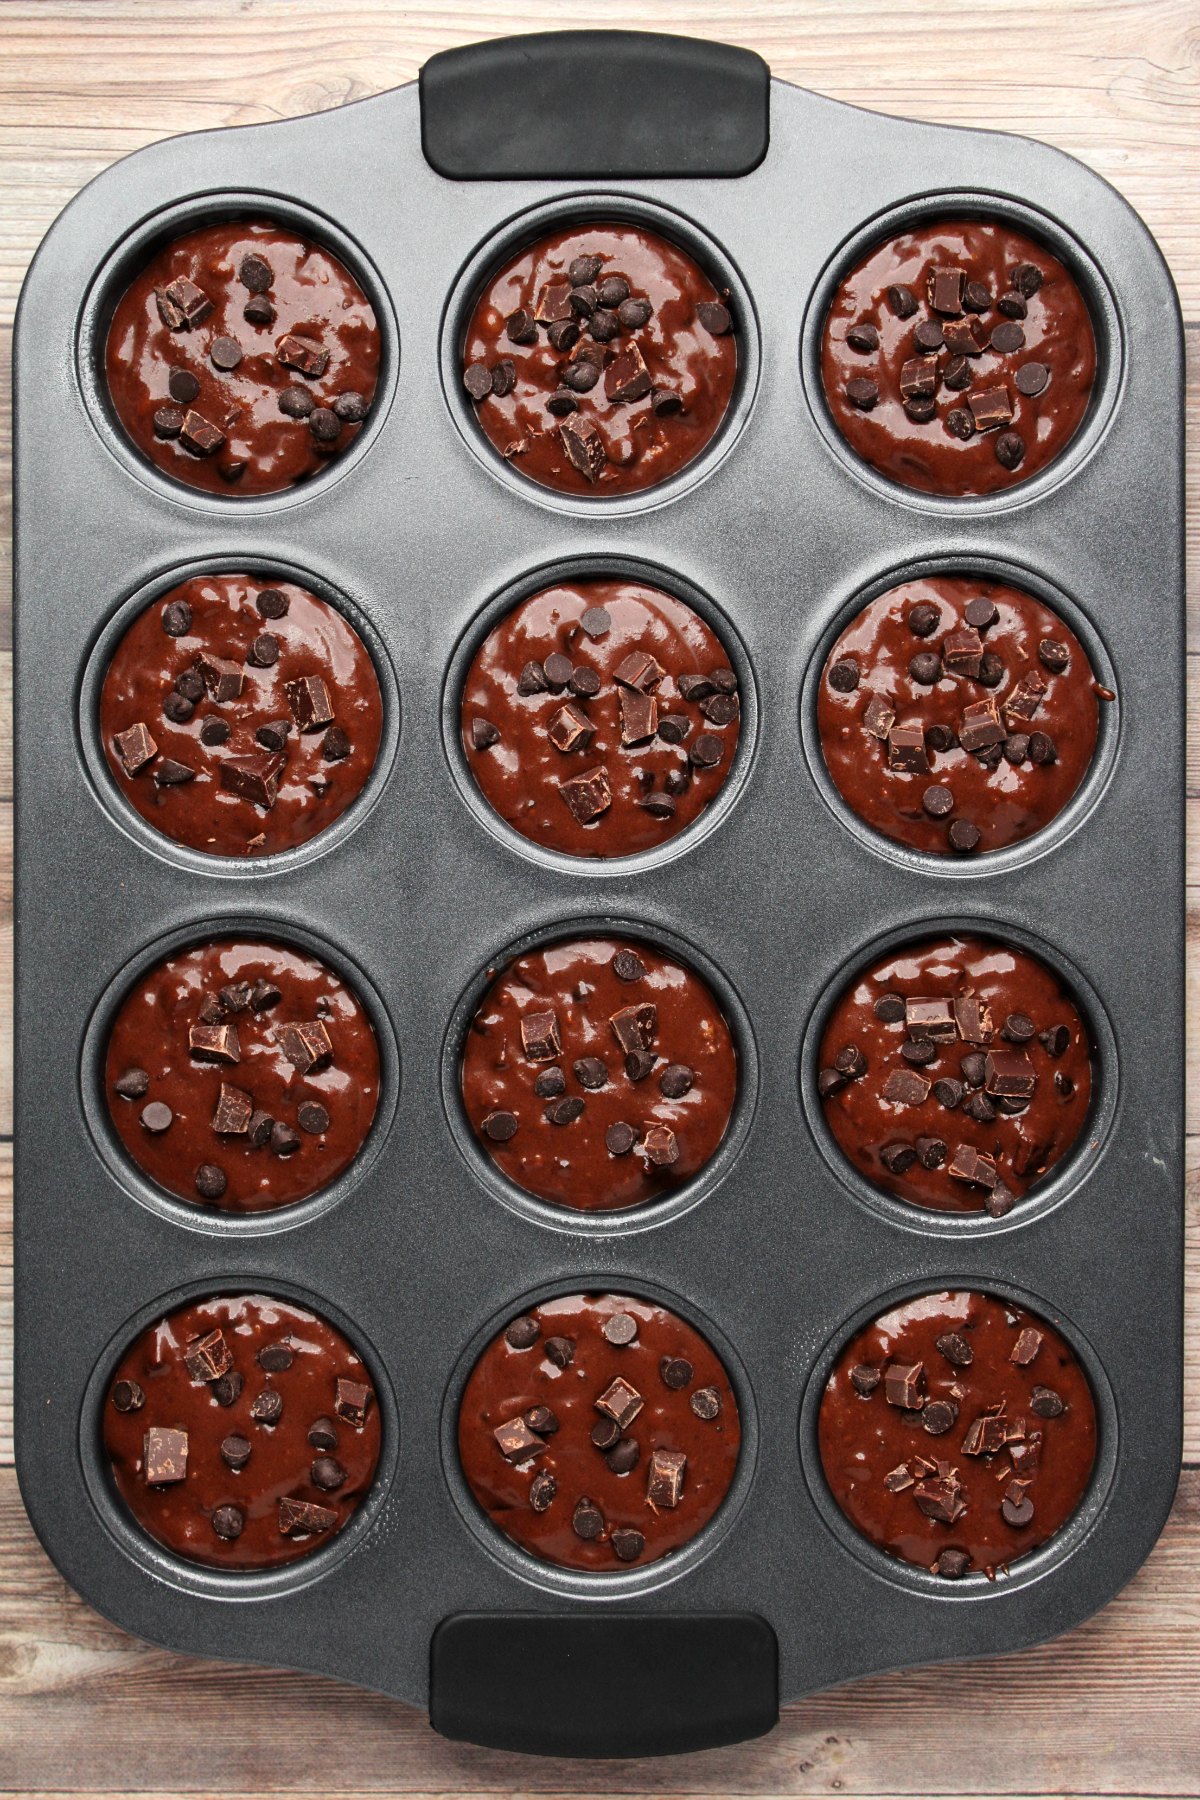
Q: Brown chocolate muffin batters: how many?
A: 12